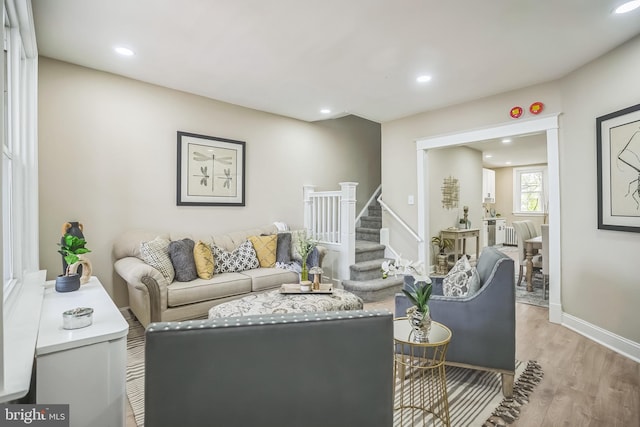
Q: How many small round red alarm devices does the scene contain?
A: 2